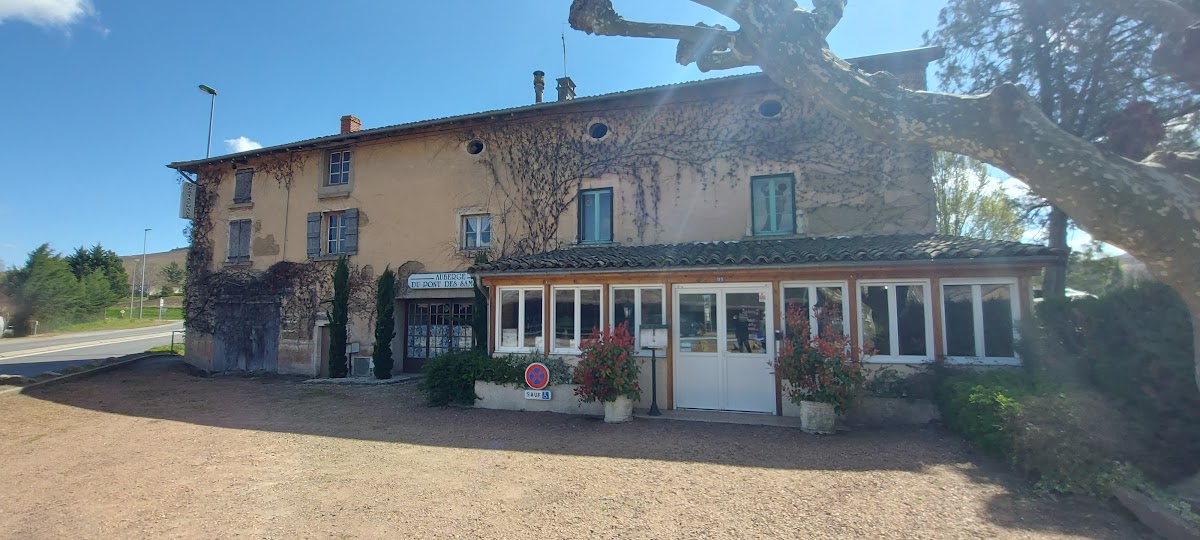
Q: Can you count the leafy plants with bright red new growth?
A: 2